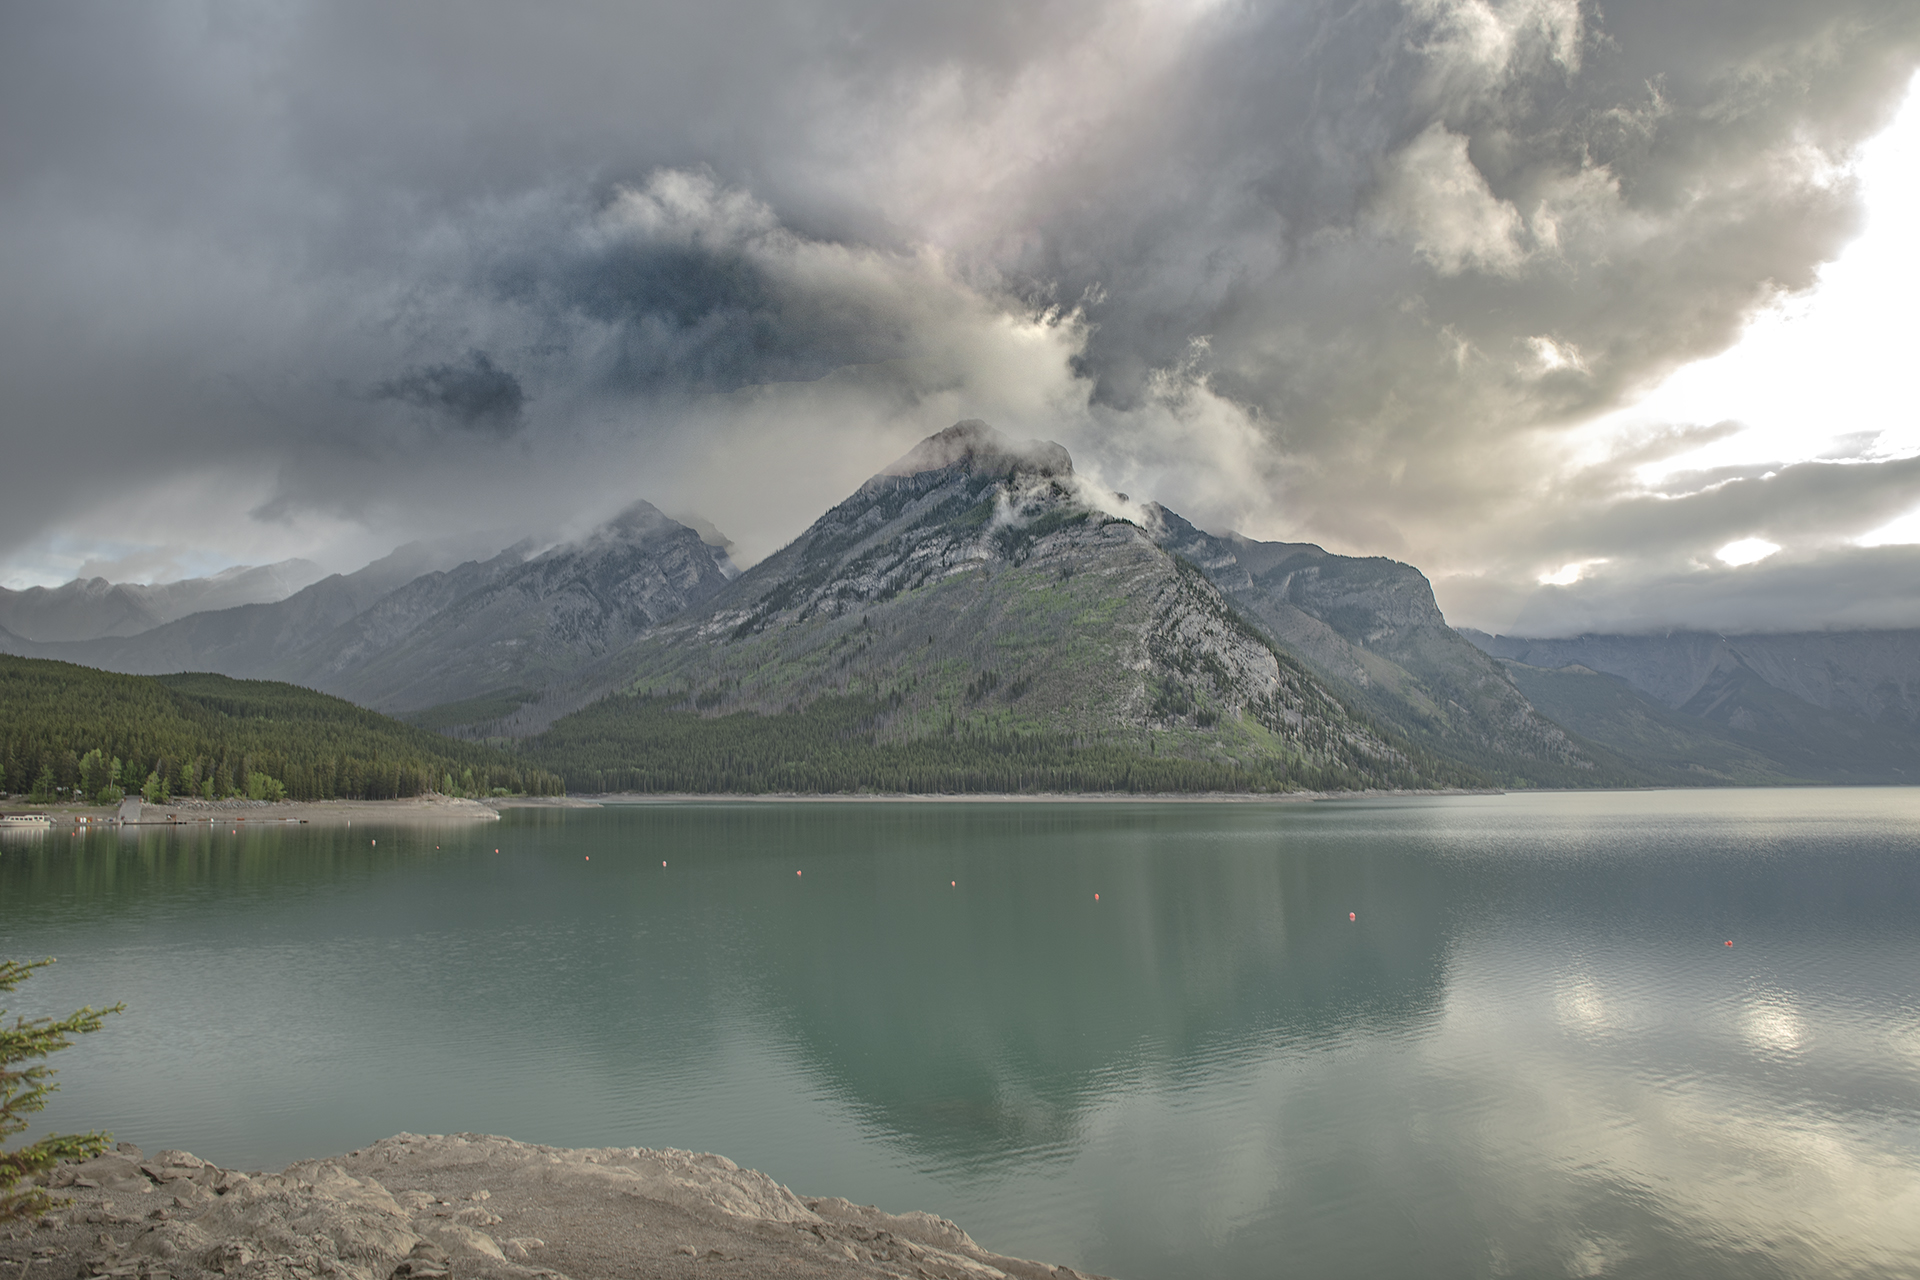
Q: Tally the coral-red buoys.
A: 12